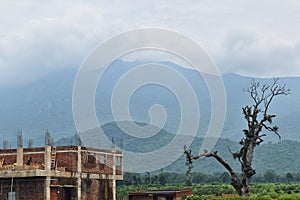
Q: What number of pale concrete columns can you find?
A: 4